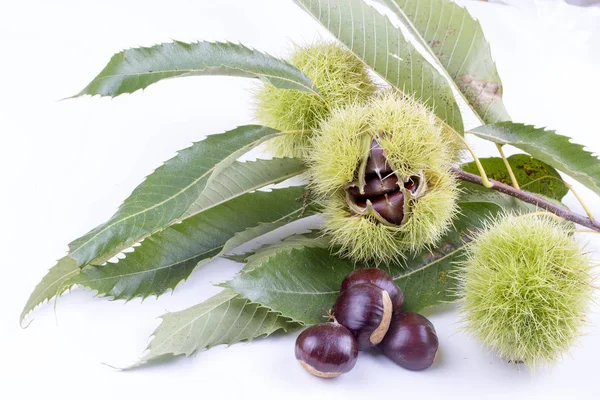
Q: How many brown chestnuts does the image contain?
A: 7